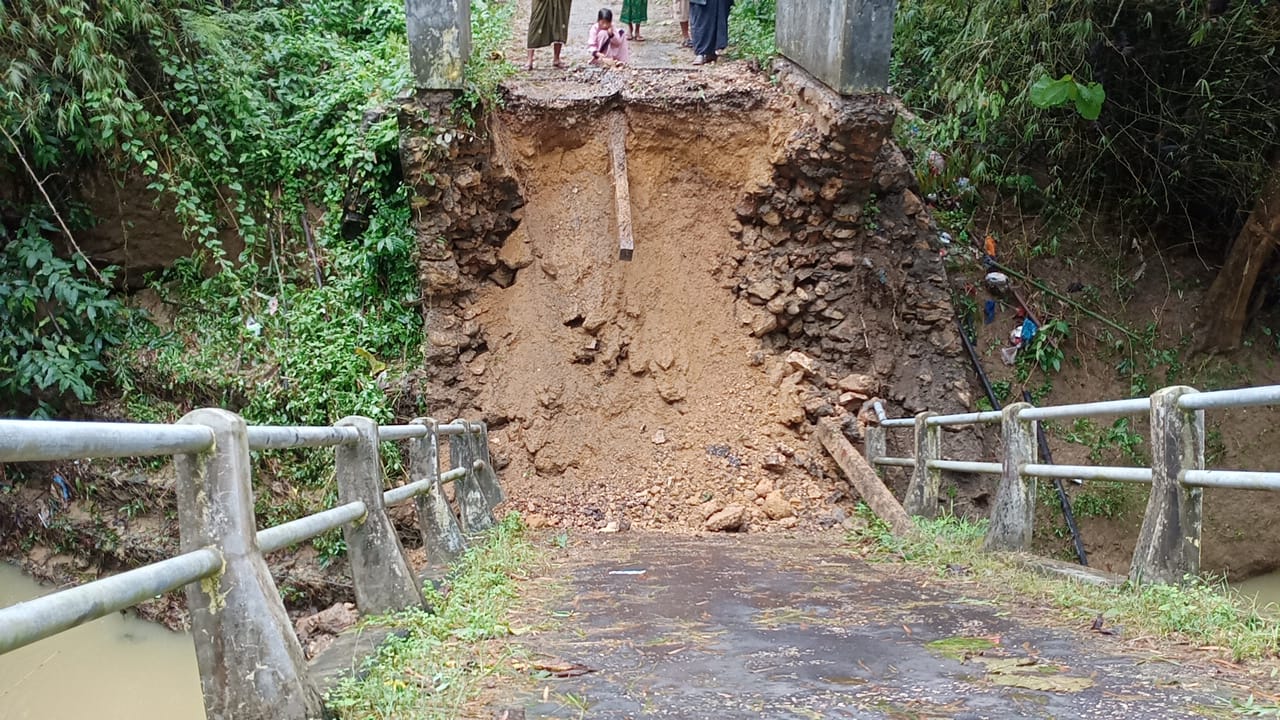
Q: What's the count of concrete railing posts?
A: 9